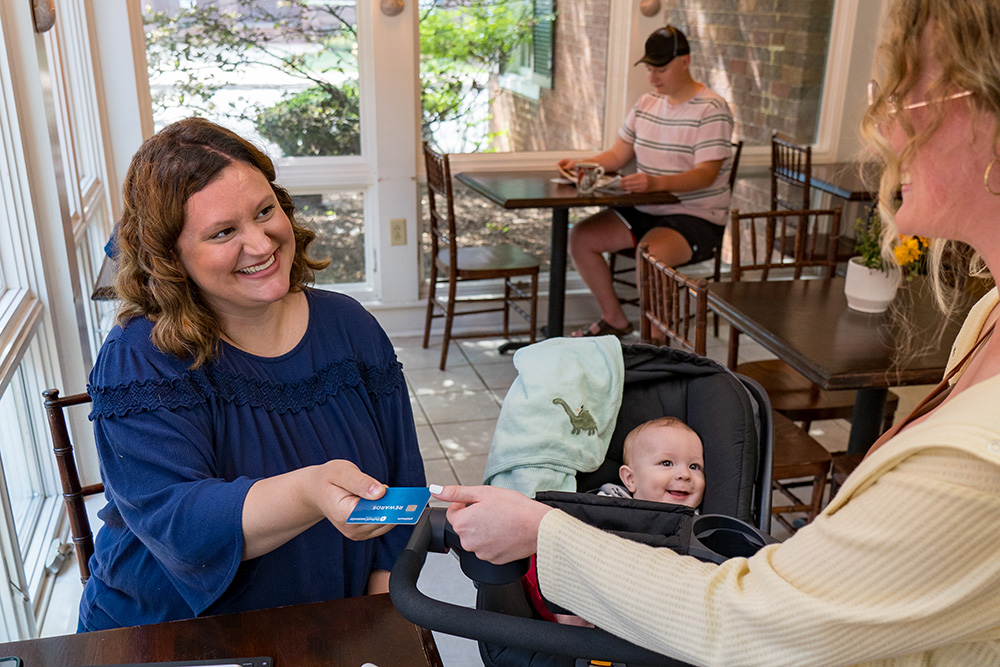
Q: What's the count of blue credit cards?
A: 1